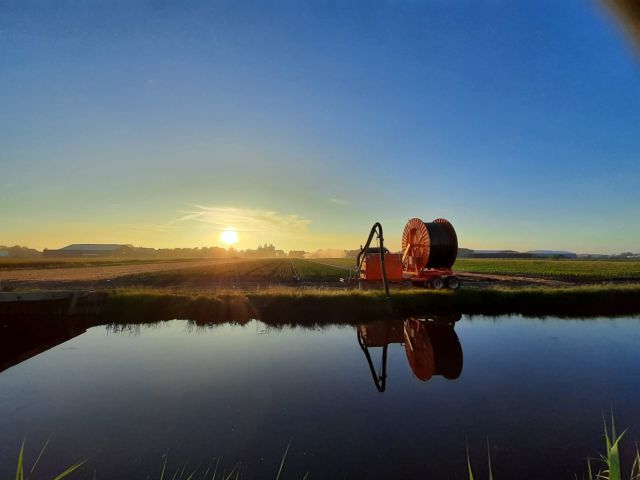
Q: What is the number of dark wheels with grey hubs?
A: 2